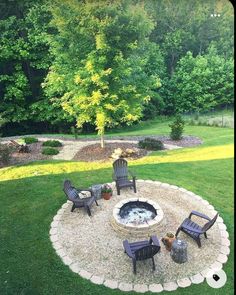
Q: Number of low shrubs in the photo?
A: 4